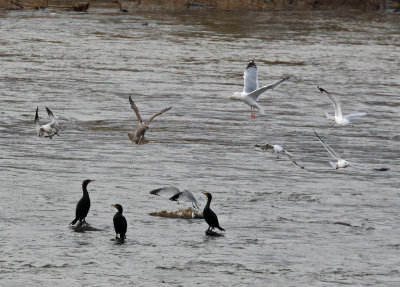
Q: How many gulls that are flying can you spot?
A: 7